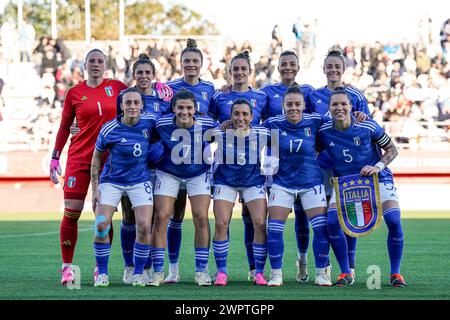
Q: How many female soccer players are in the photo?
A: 11